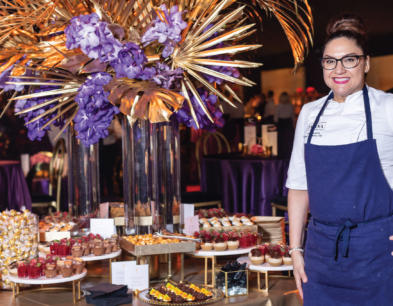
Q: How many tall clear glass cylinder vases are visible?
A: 3